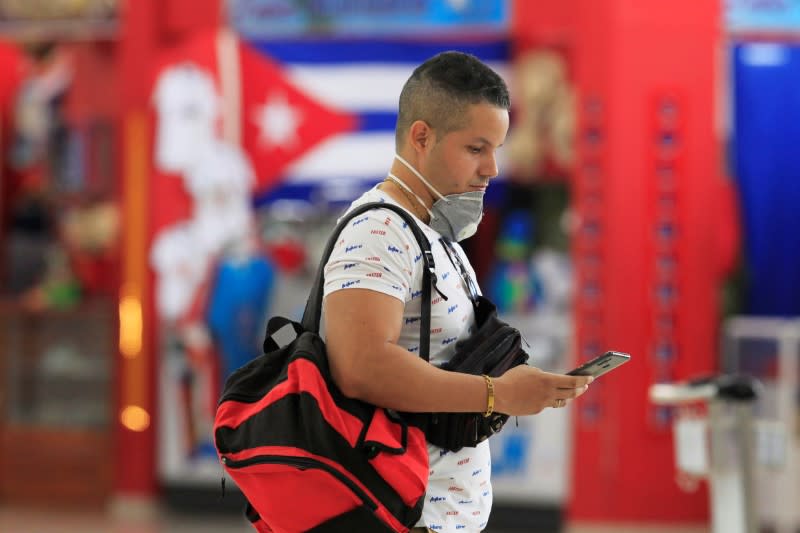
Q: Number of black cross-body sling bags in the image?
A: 1